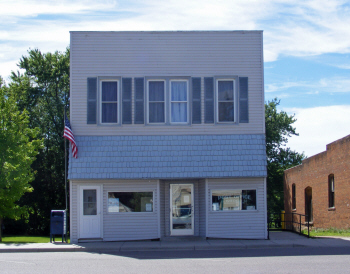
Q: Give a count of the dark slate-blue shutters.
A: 6